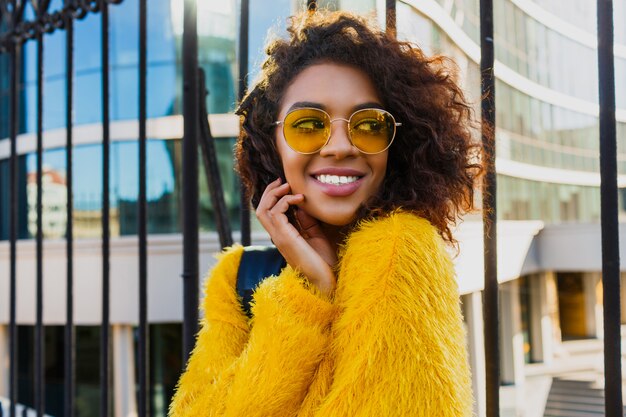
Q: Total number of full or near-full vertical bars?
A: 8